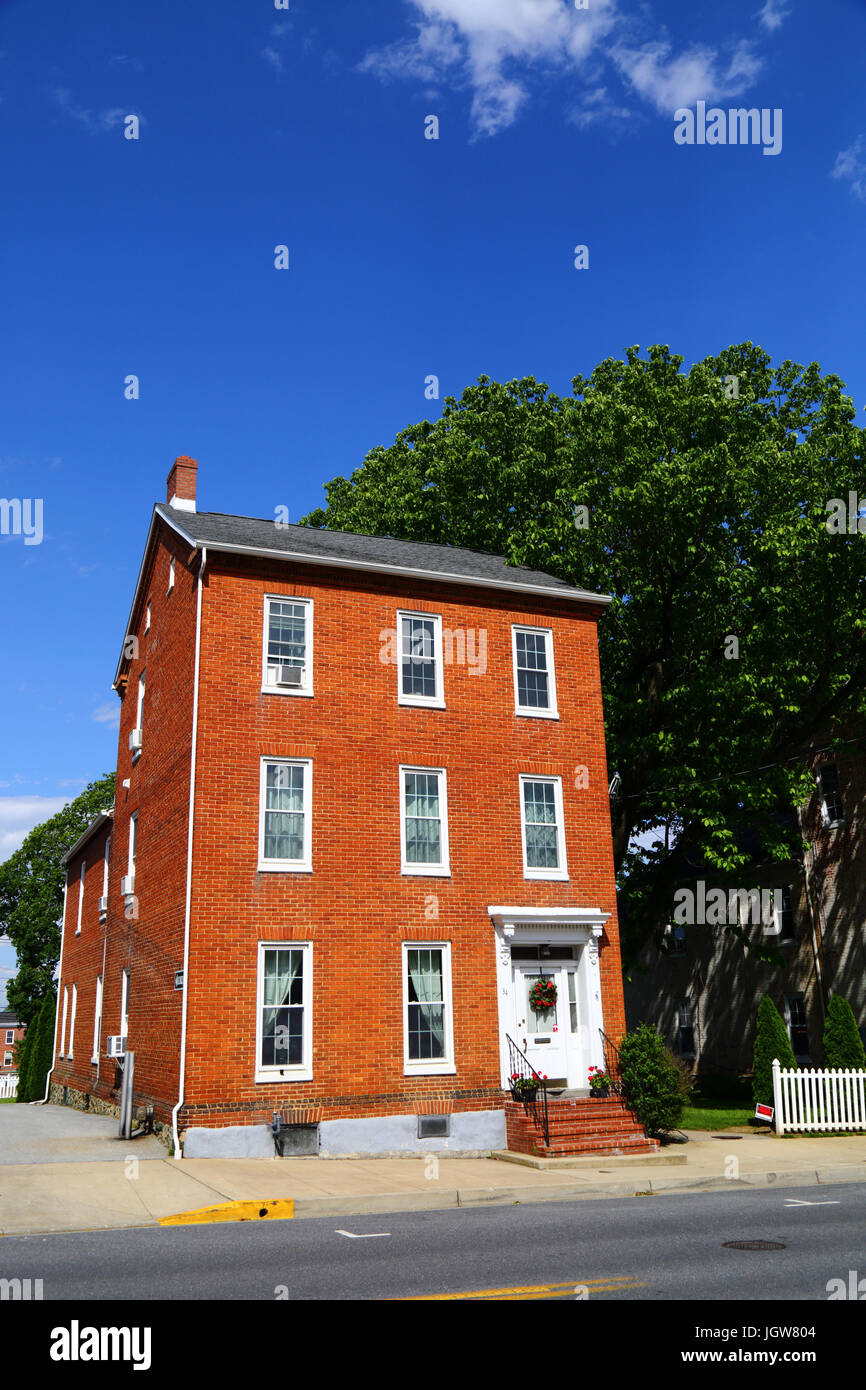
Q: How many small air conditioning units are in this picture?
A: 5